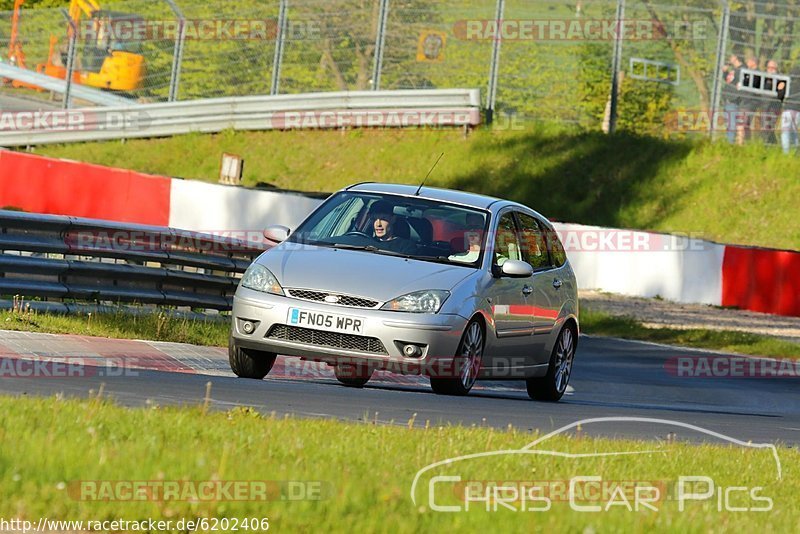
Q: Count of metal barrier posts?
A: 7